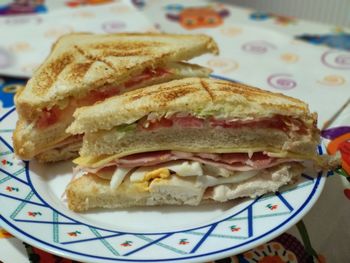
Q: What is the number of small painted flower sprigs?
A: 8